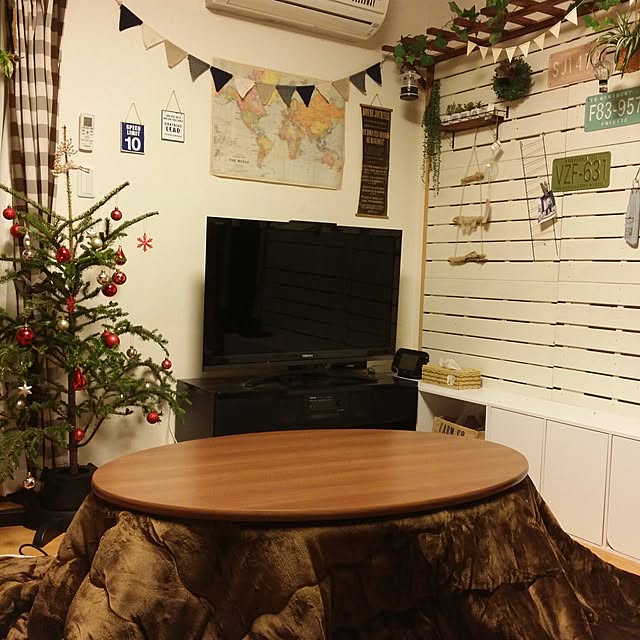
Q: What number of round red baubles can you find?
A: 11